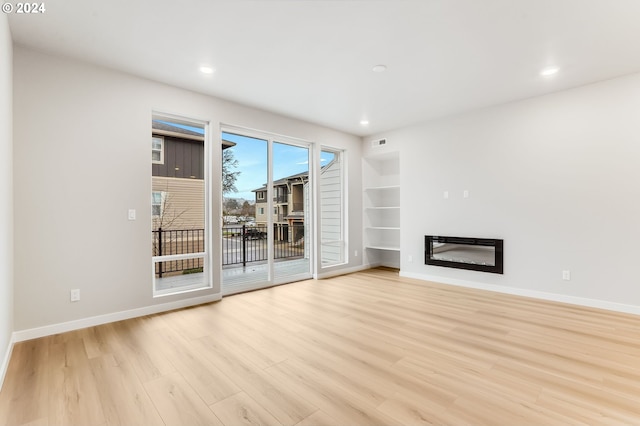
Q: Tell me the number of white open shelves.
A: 4